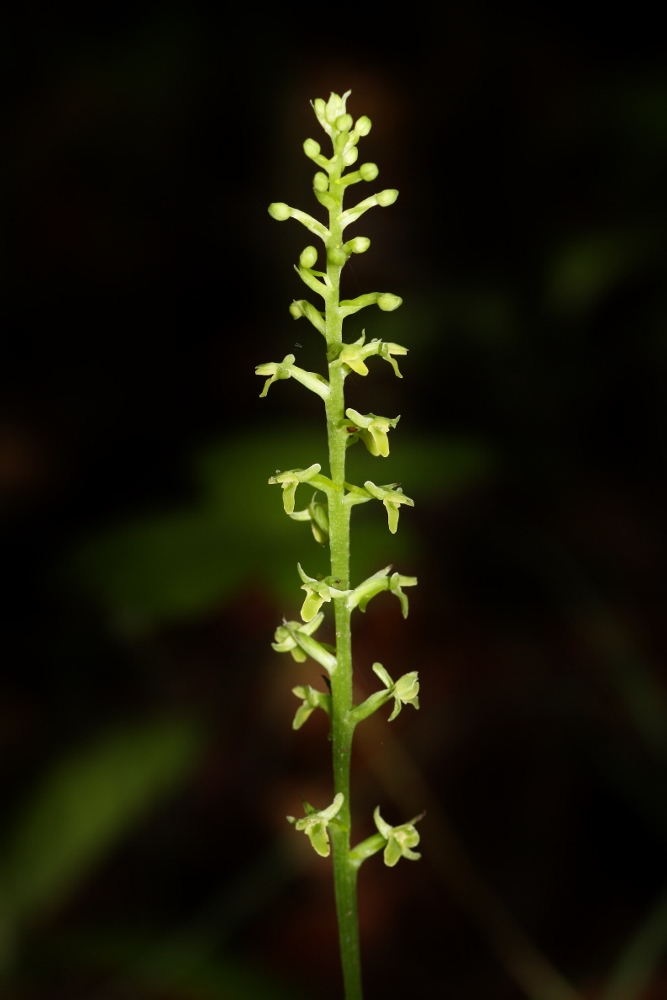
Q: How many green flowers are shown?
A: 14